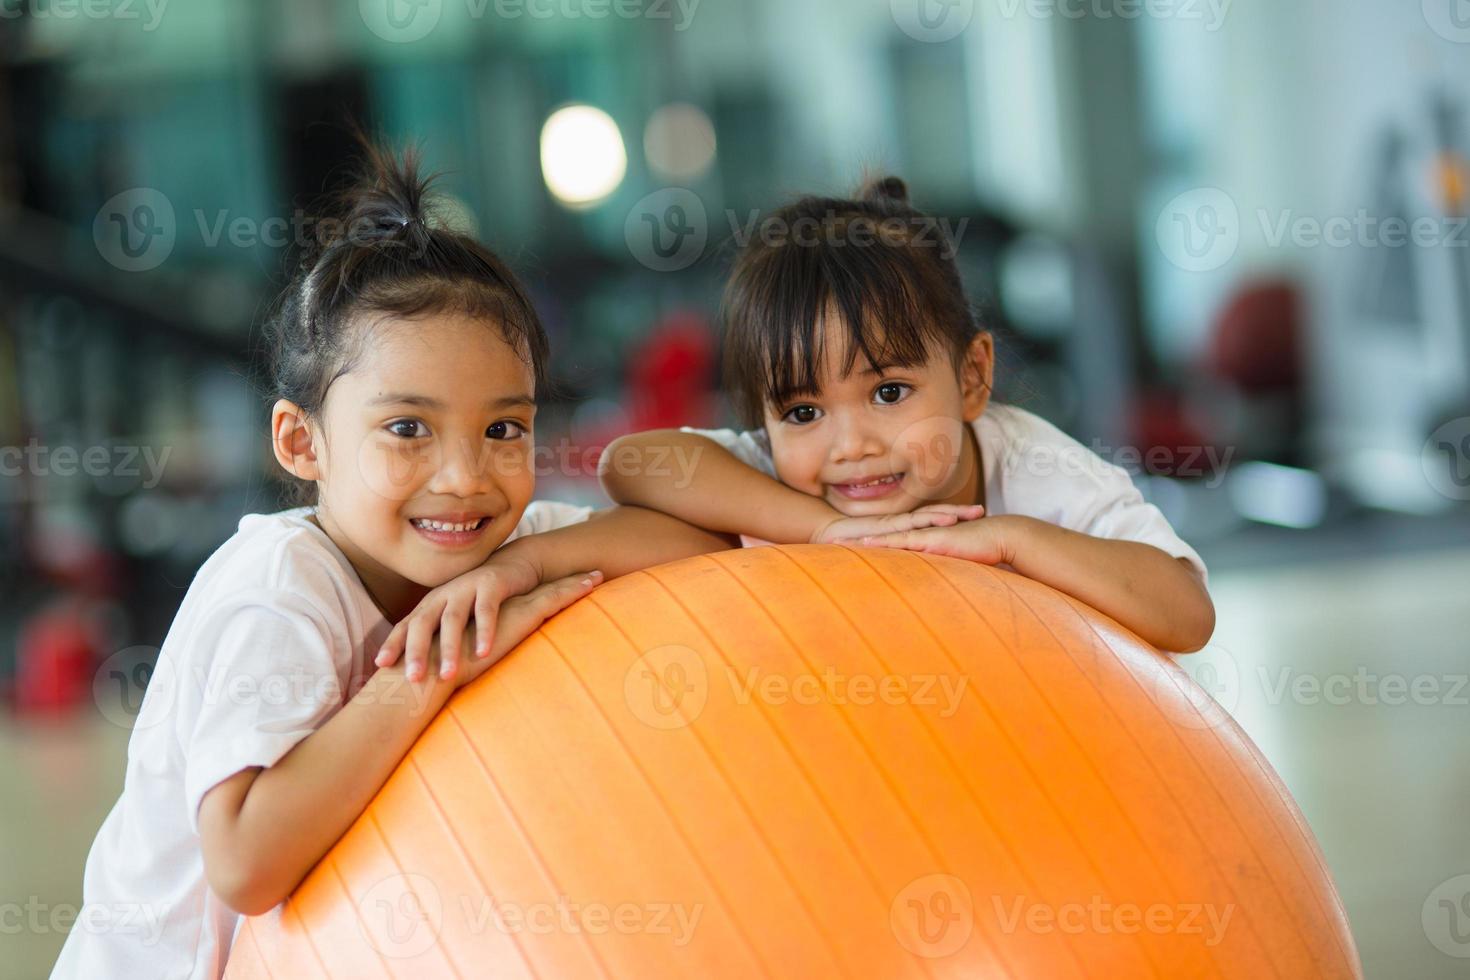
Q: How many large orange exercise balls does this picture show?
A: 1